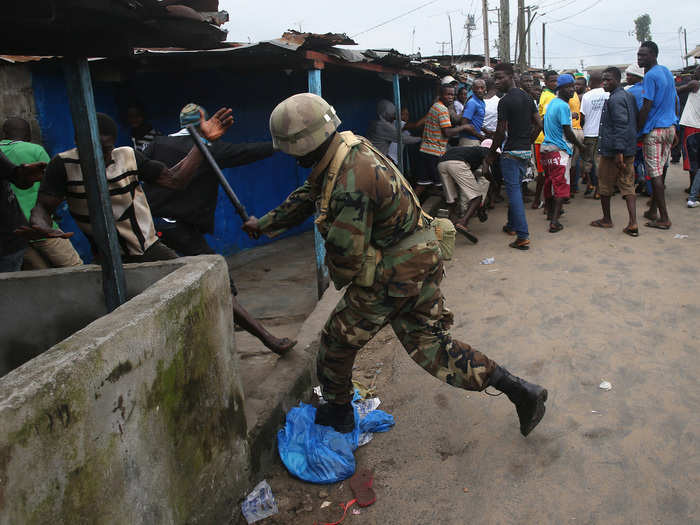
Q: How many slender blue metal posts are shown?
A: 3